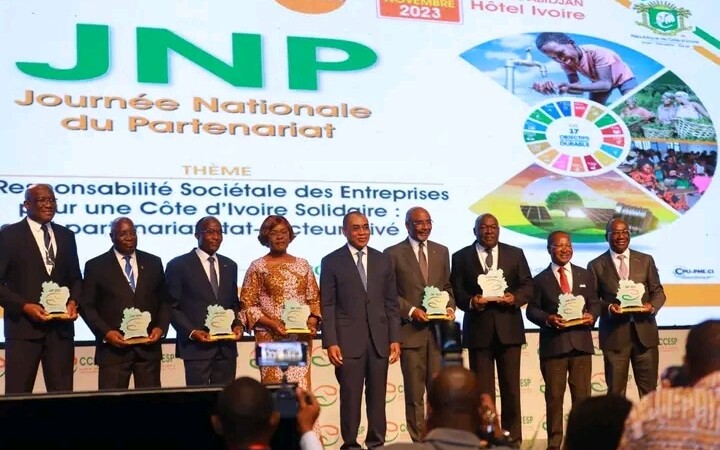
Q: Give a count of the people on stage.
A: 9